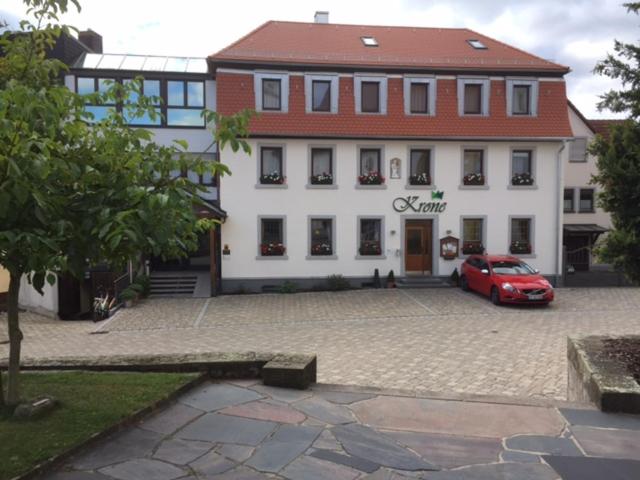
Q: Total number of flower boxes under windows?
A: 11